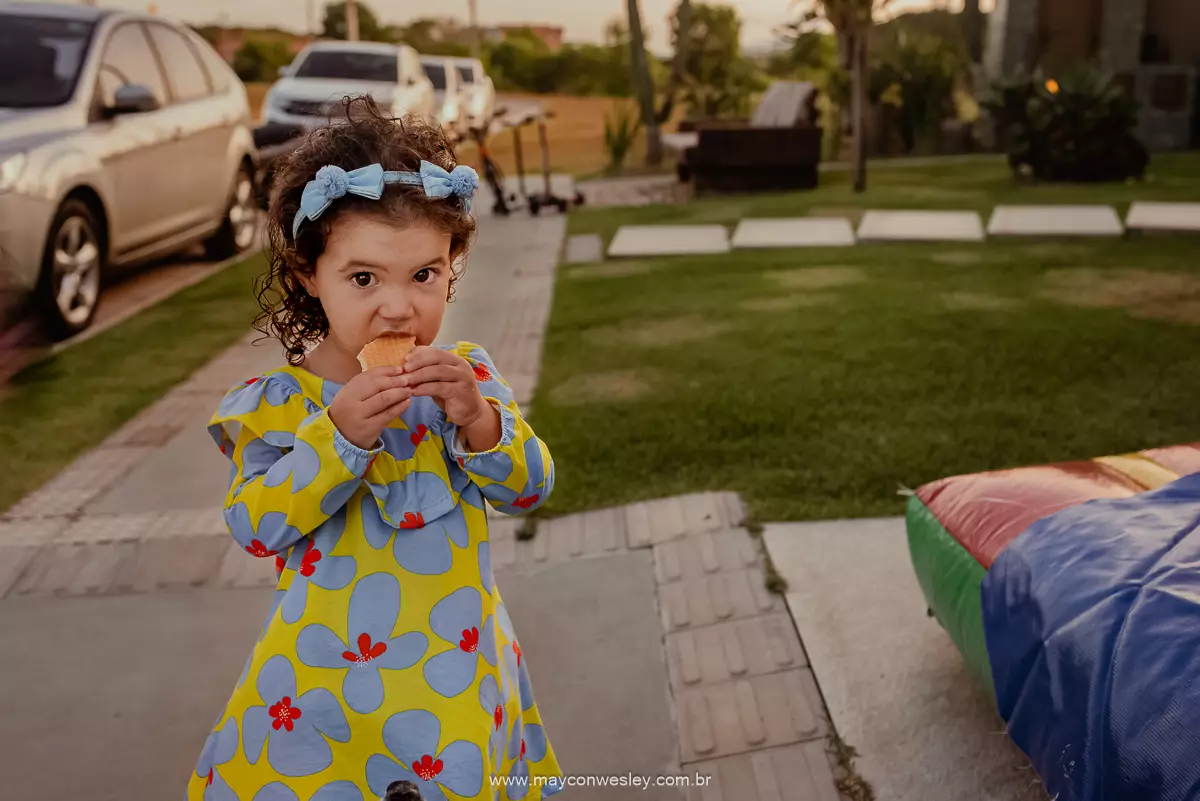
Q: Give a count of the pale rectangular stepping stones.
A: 5